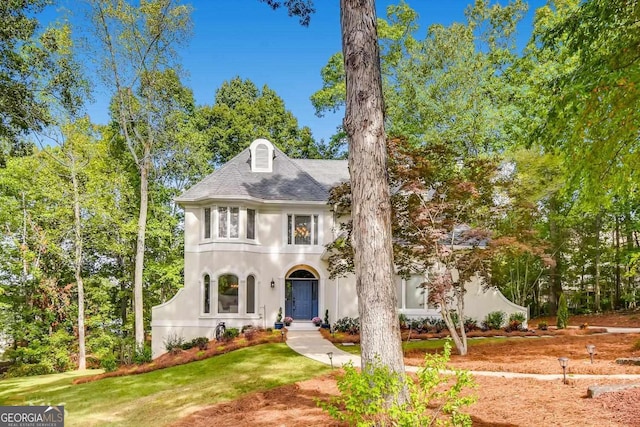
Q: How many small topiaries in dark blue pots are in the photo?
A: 2